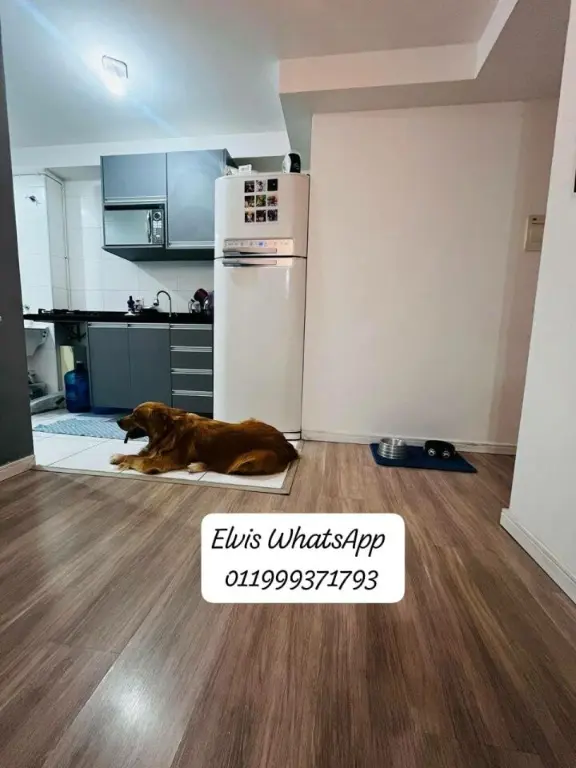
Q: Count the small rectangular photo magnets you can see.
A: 9